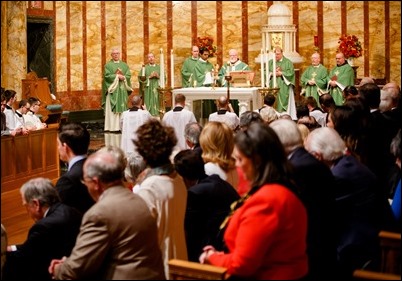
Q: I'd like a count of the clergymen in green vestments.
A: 8